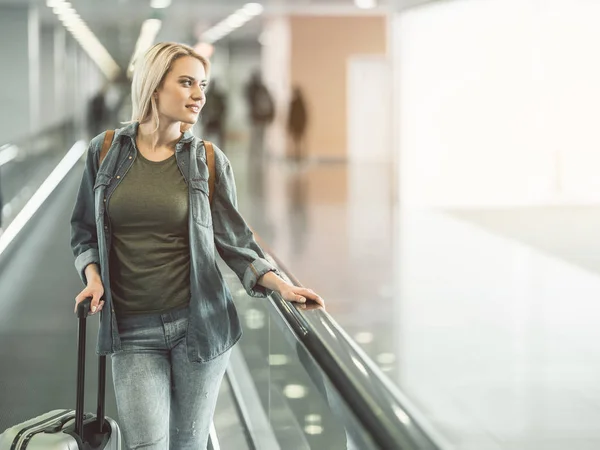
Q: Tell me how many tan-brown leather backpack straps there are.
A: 2